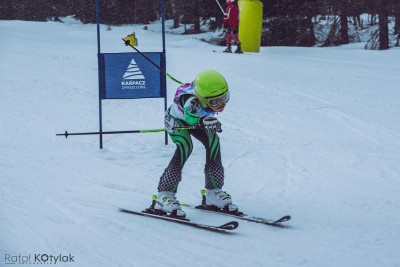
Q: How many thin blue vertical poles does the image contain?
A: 2